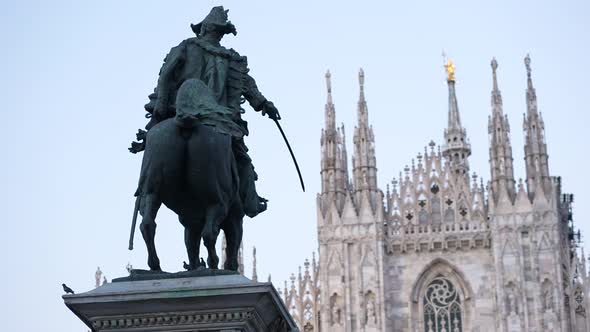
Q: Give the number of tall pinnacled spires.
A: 5